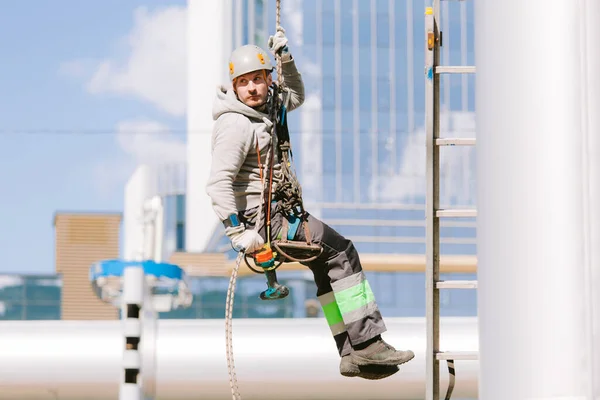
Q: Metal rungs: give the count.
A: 5